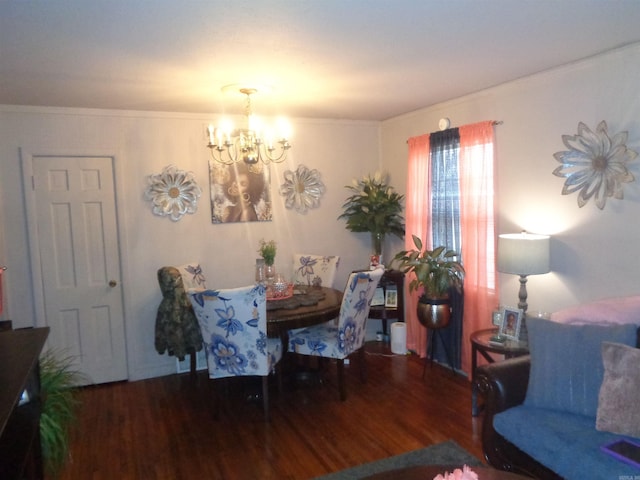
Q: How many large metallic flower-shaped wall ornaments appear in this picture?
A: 3